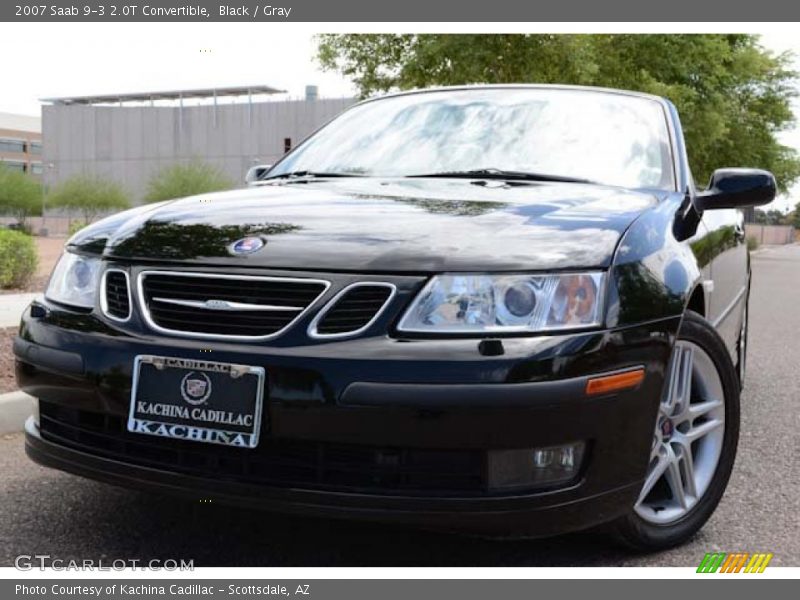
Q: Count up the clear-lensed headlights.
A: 2